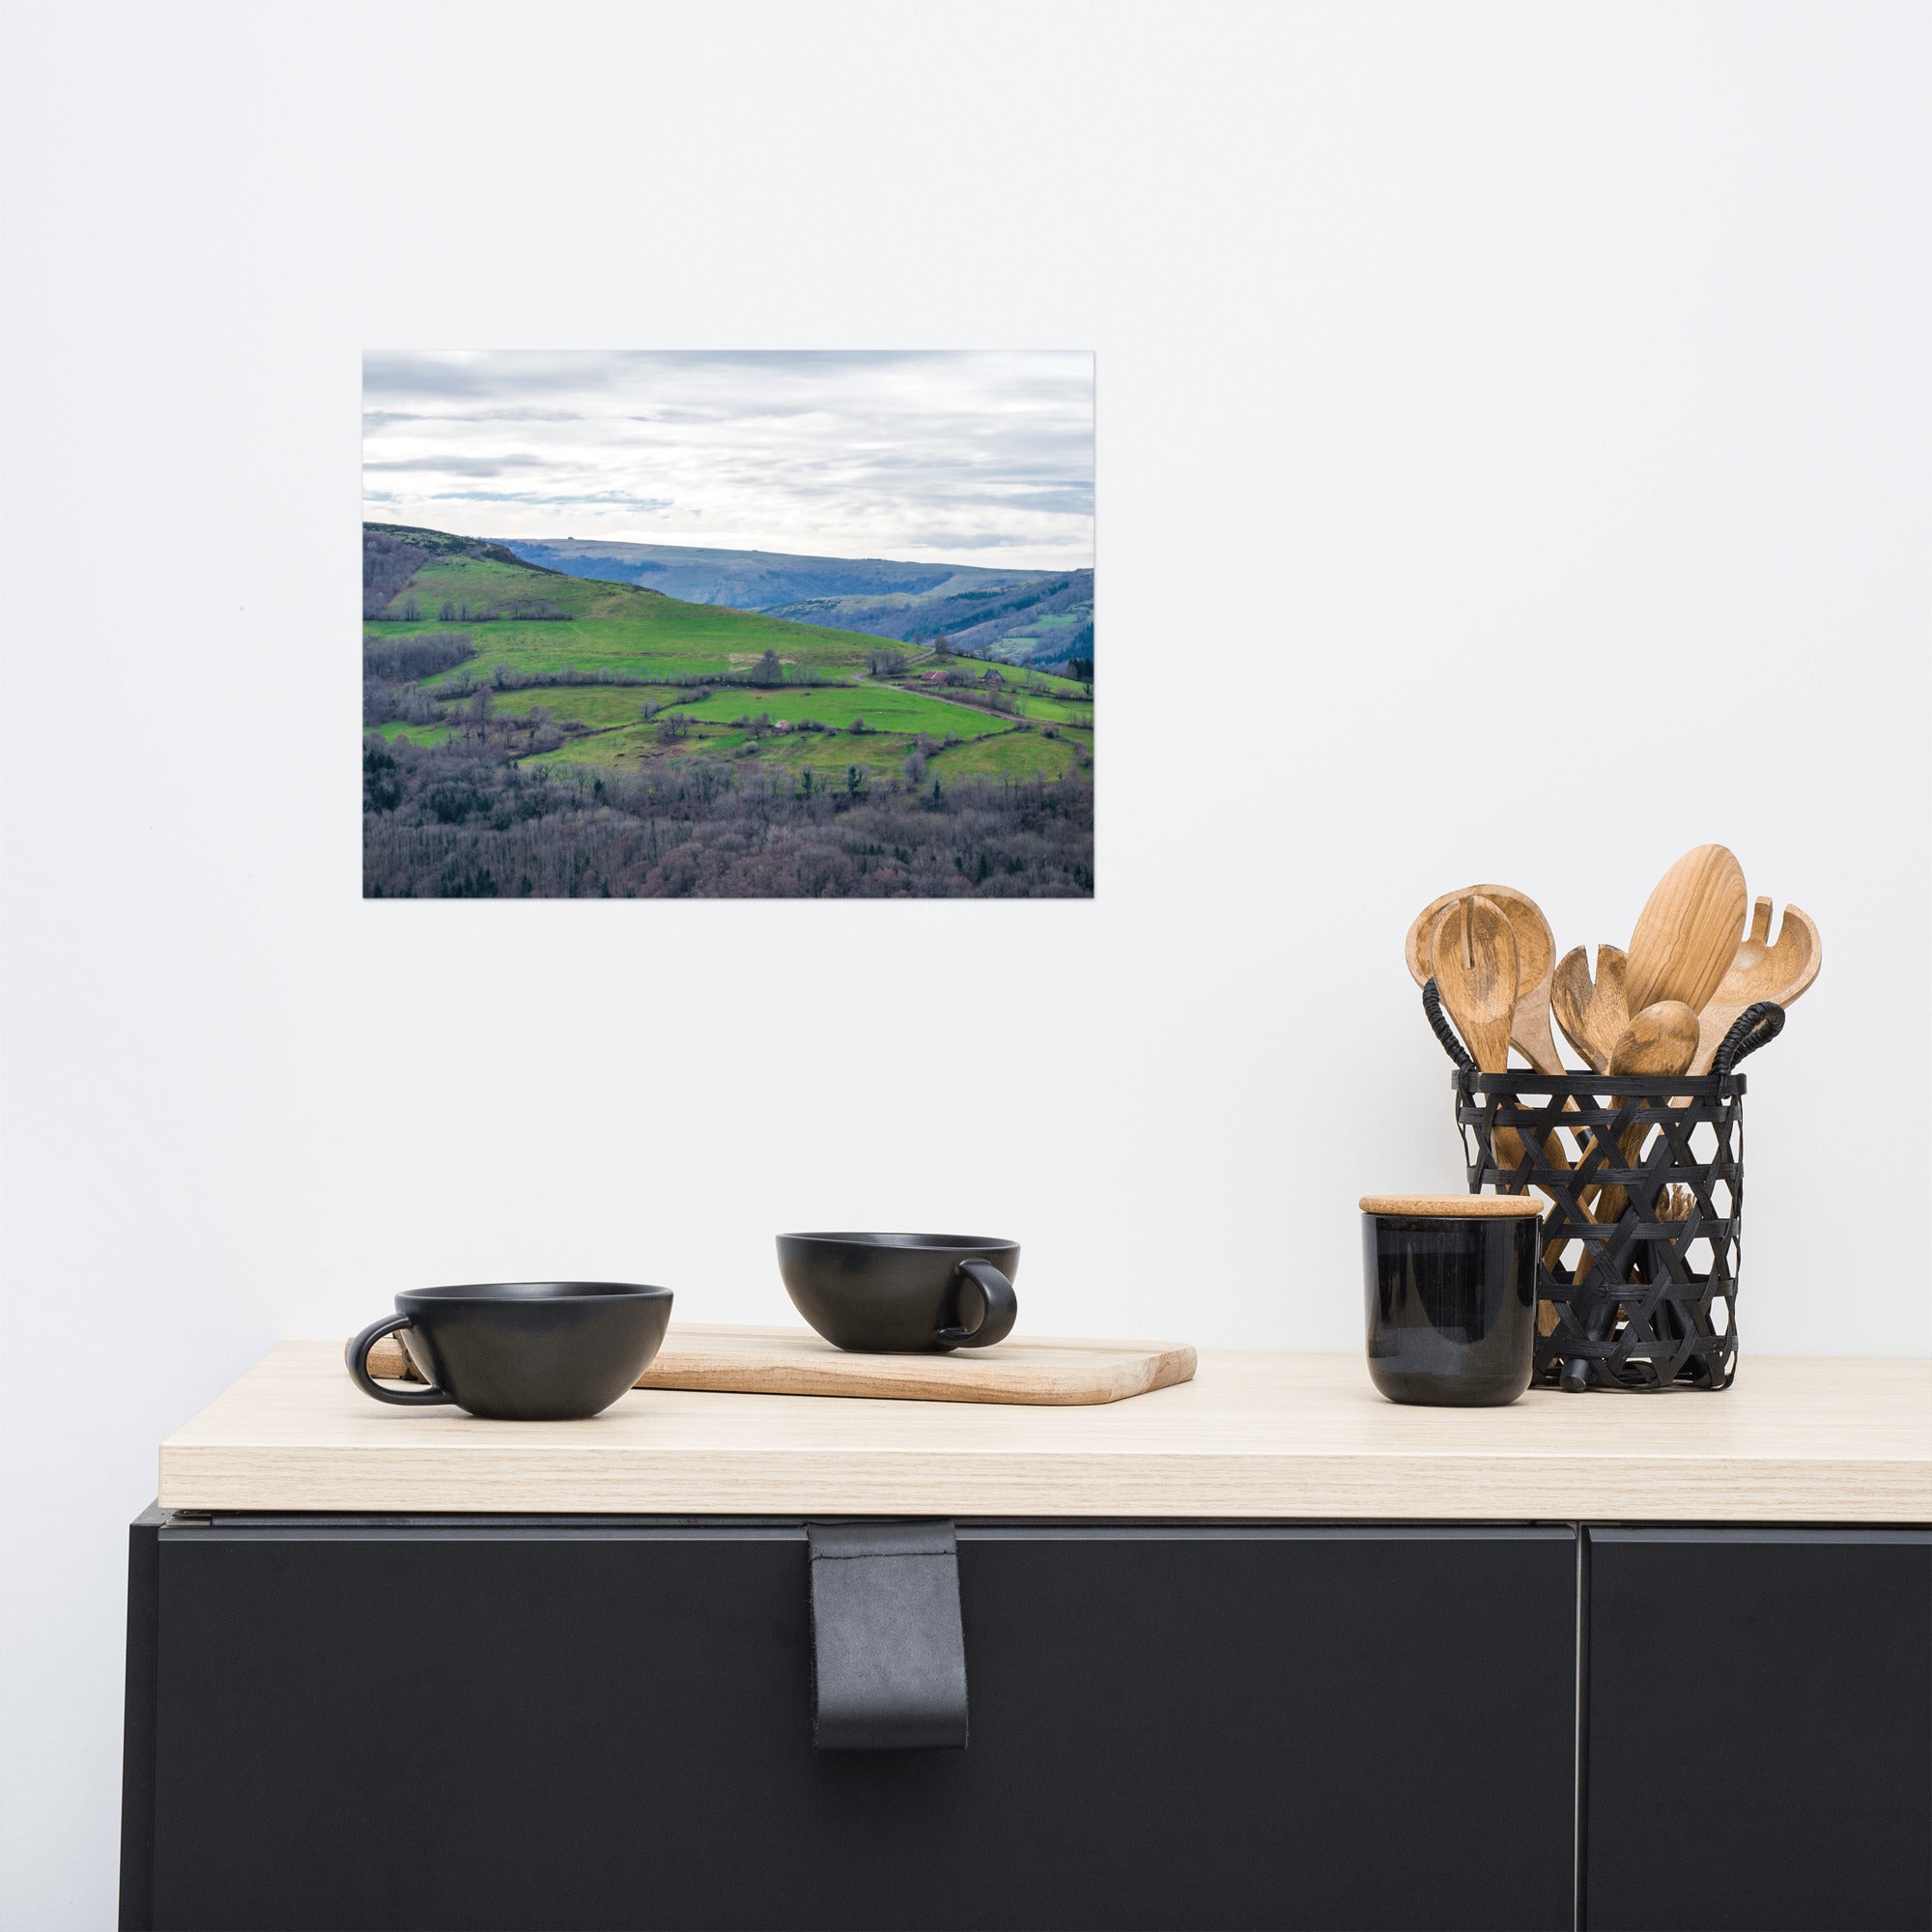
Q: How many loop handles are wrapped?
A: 2